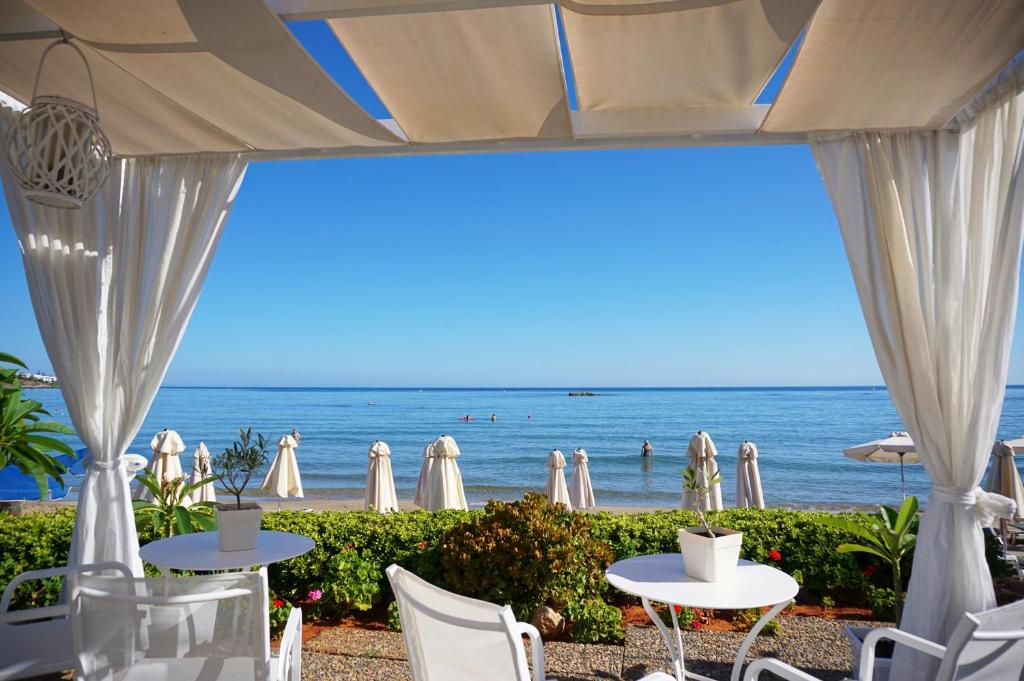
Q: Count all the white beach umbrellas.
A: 13